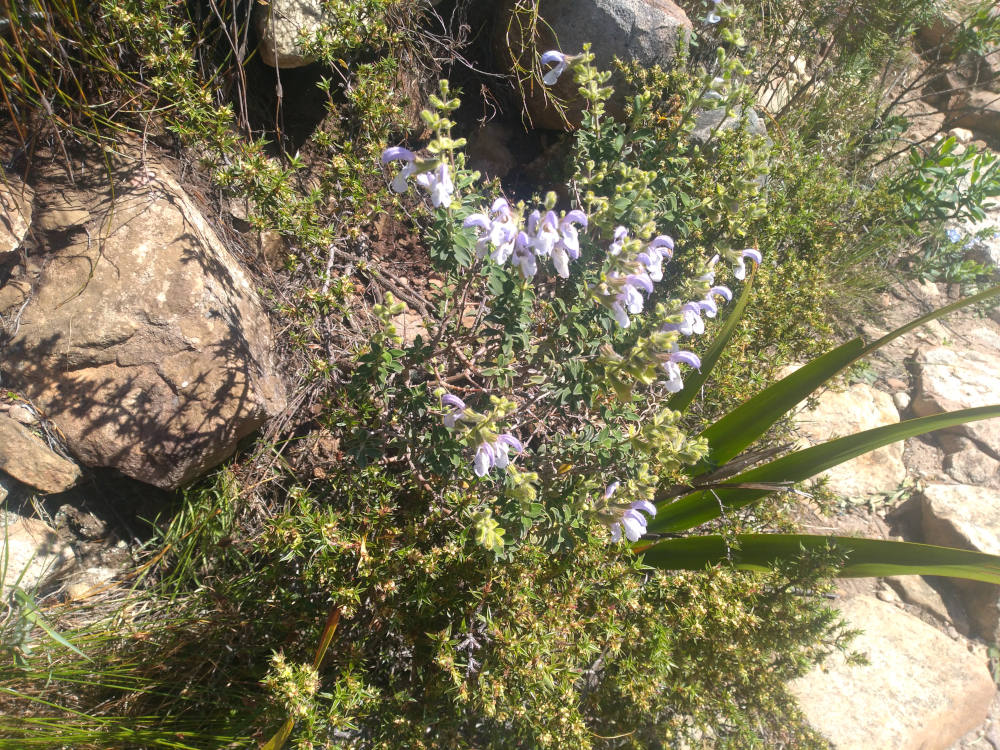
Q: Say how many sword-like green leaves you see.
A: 4